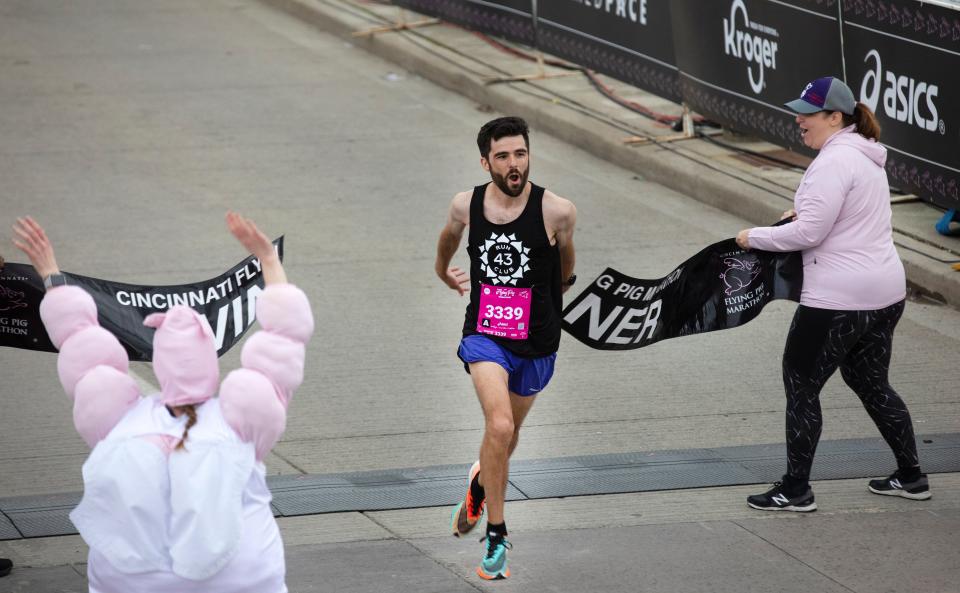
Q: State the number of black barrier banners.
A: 4